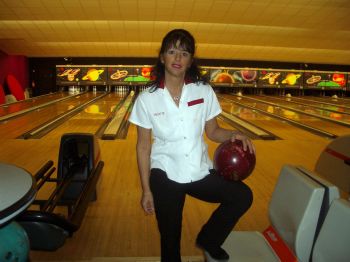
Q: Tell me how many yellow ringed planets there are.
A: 2